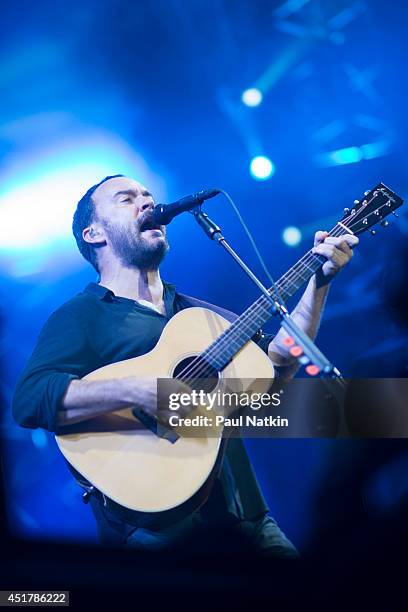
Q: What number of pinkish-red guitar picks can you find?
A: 3